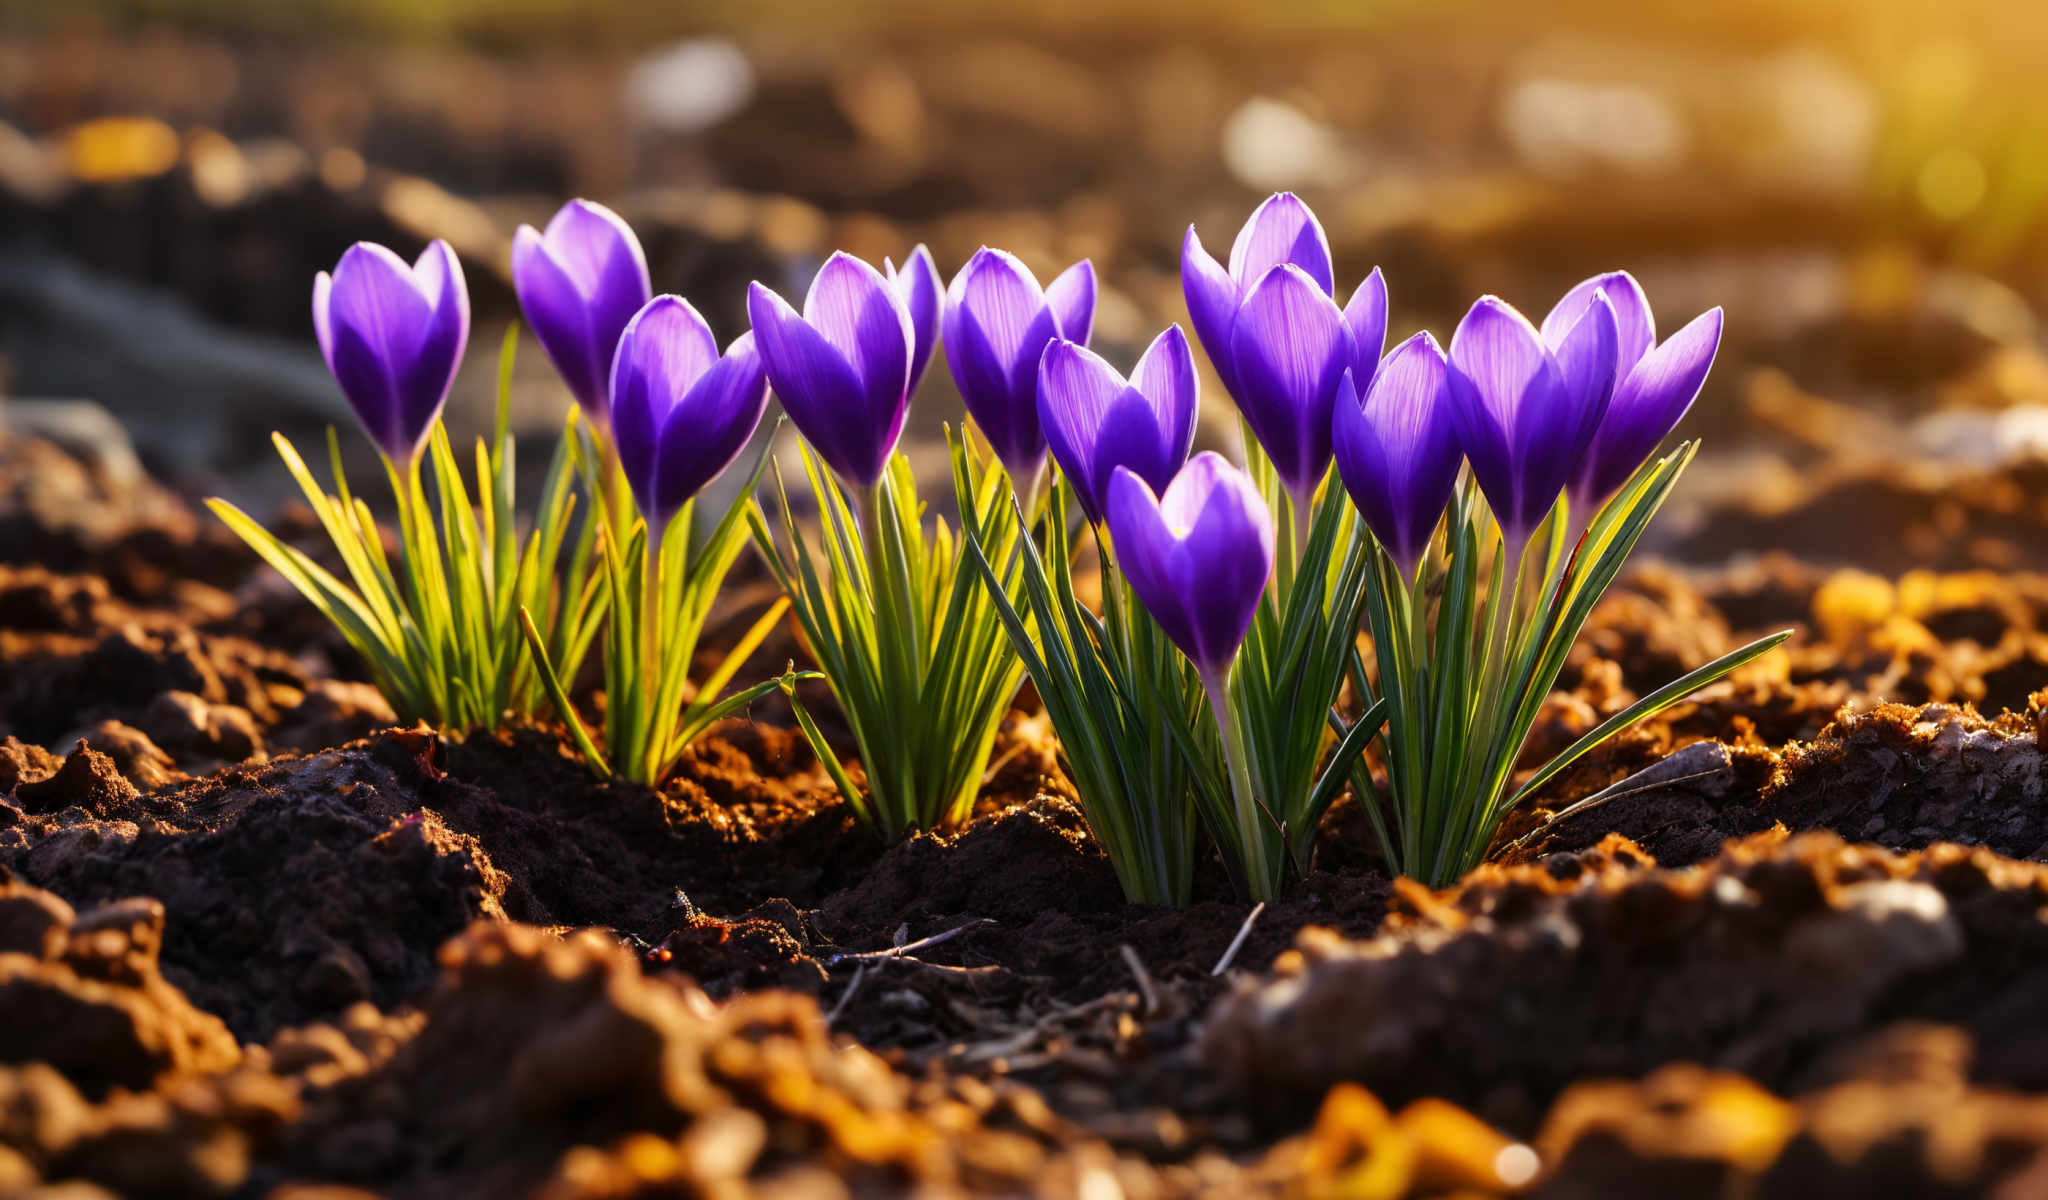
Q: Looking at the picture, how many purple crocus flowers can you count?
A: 11